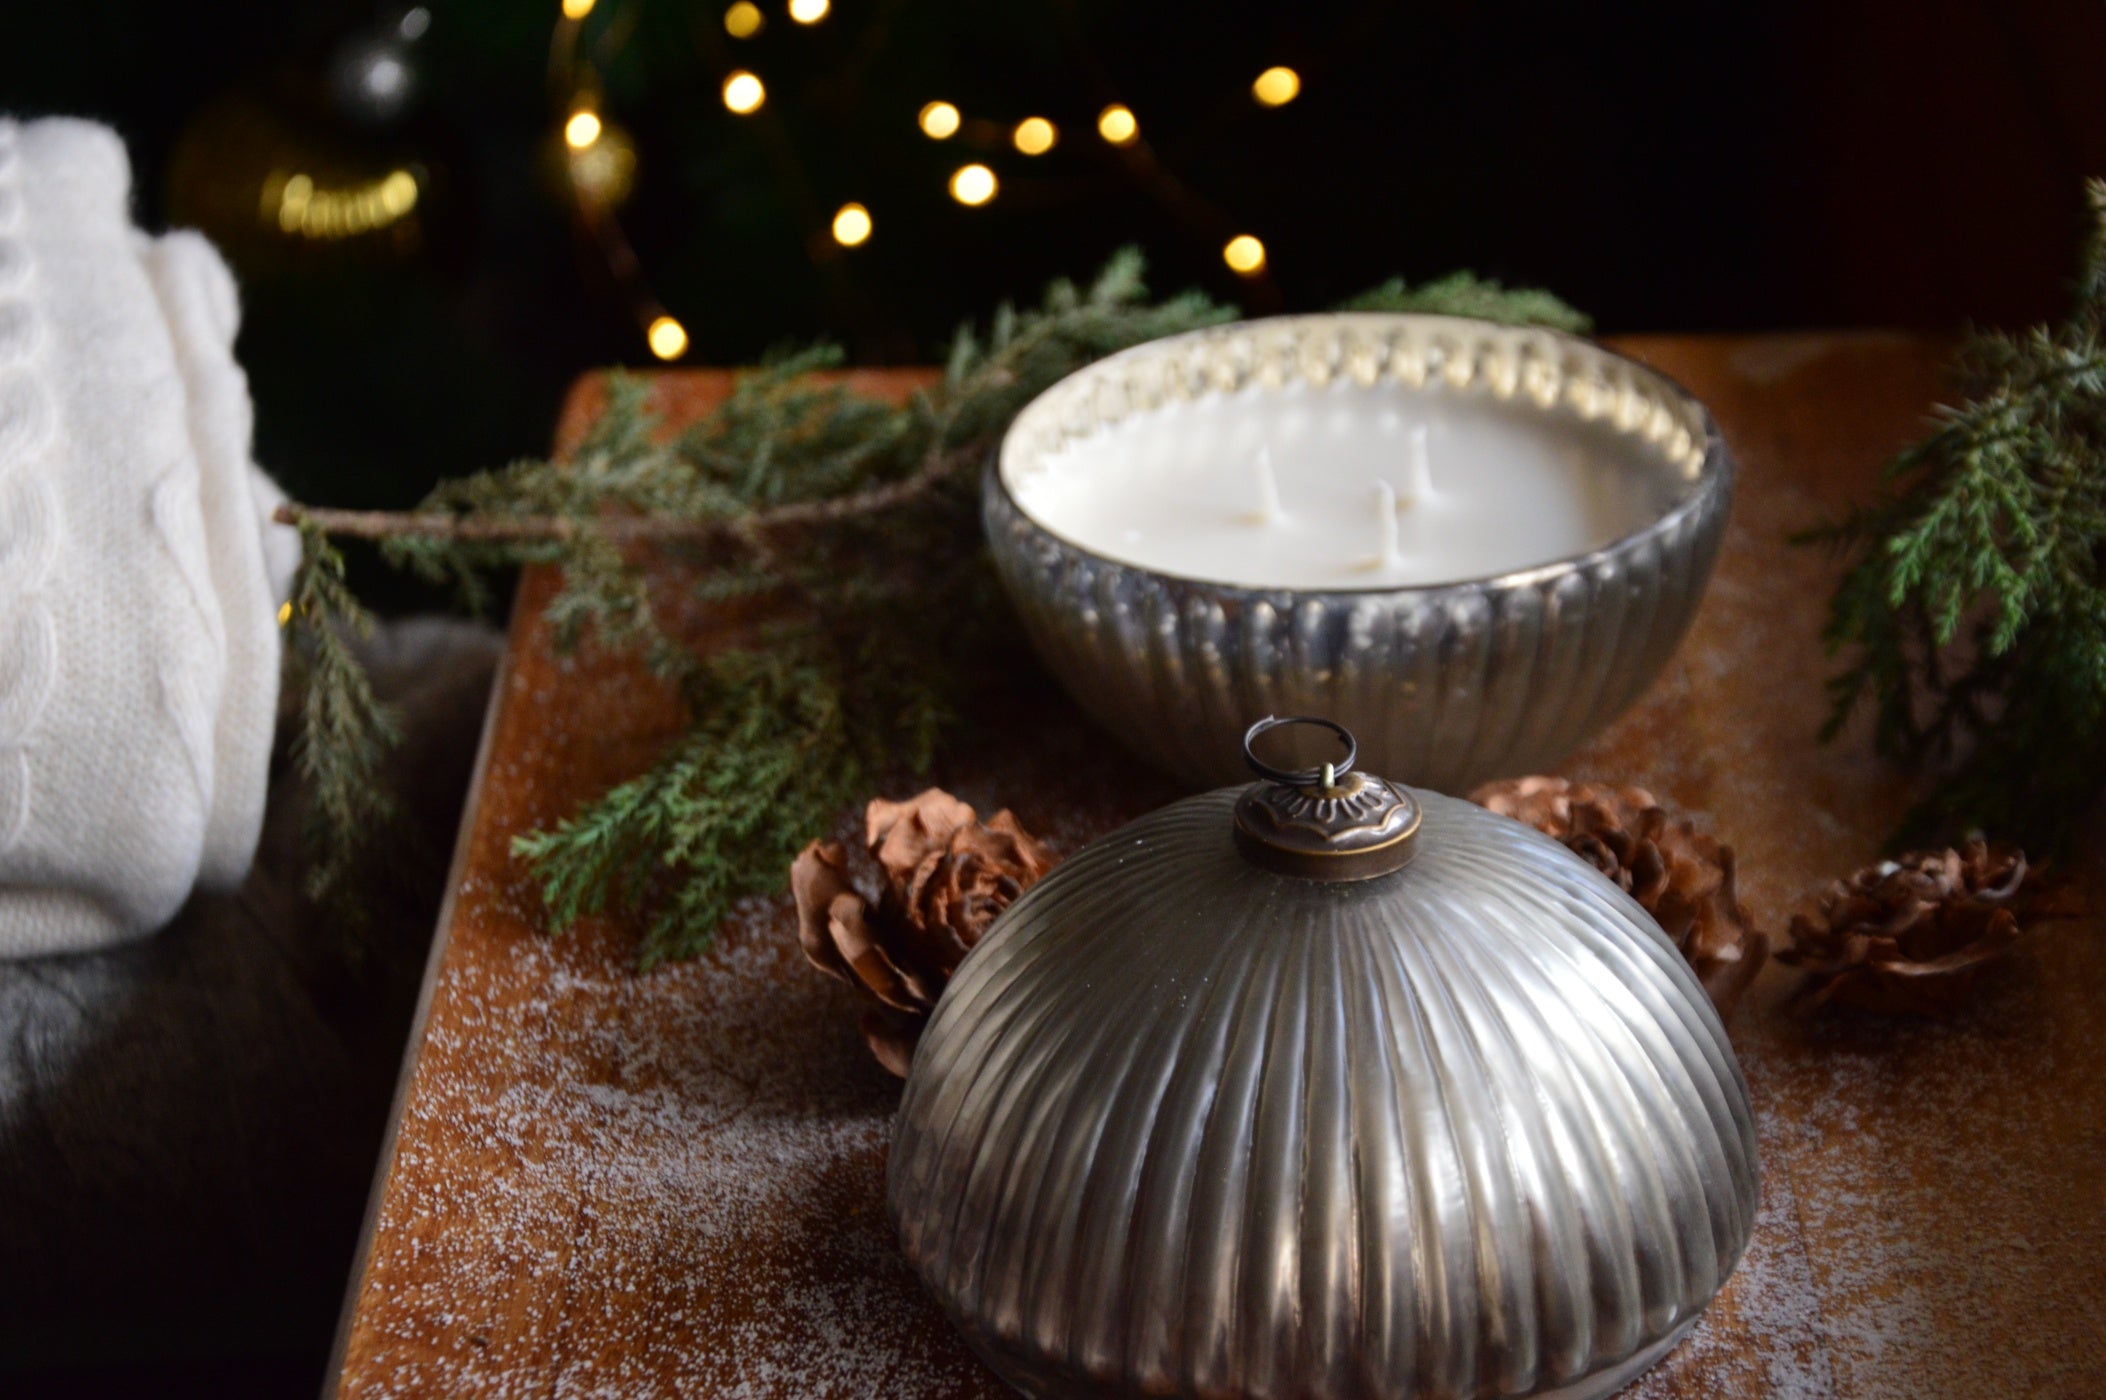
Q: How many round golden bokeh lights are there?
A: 13